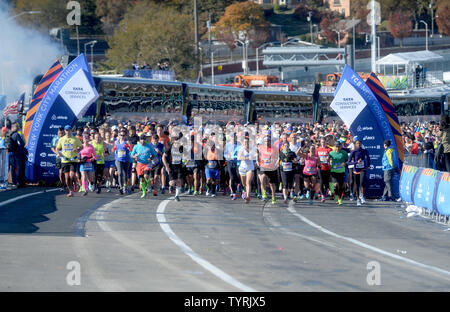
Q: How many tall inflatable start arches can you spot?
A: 2